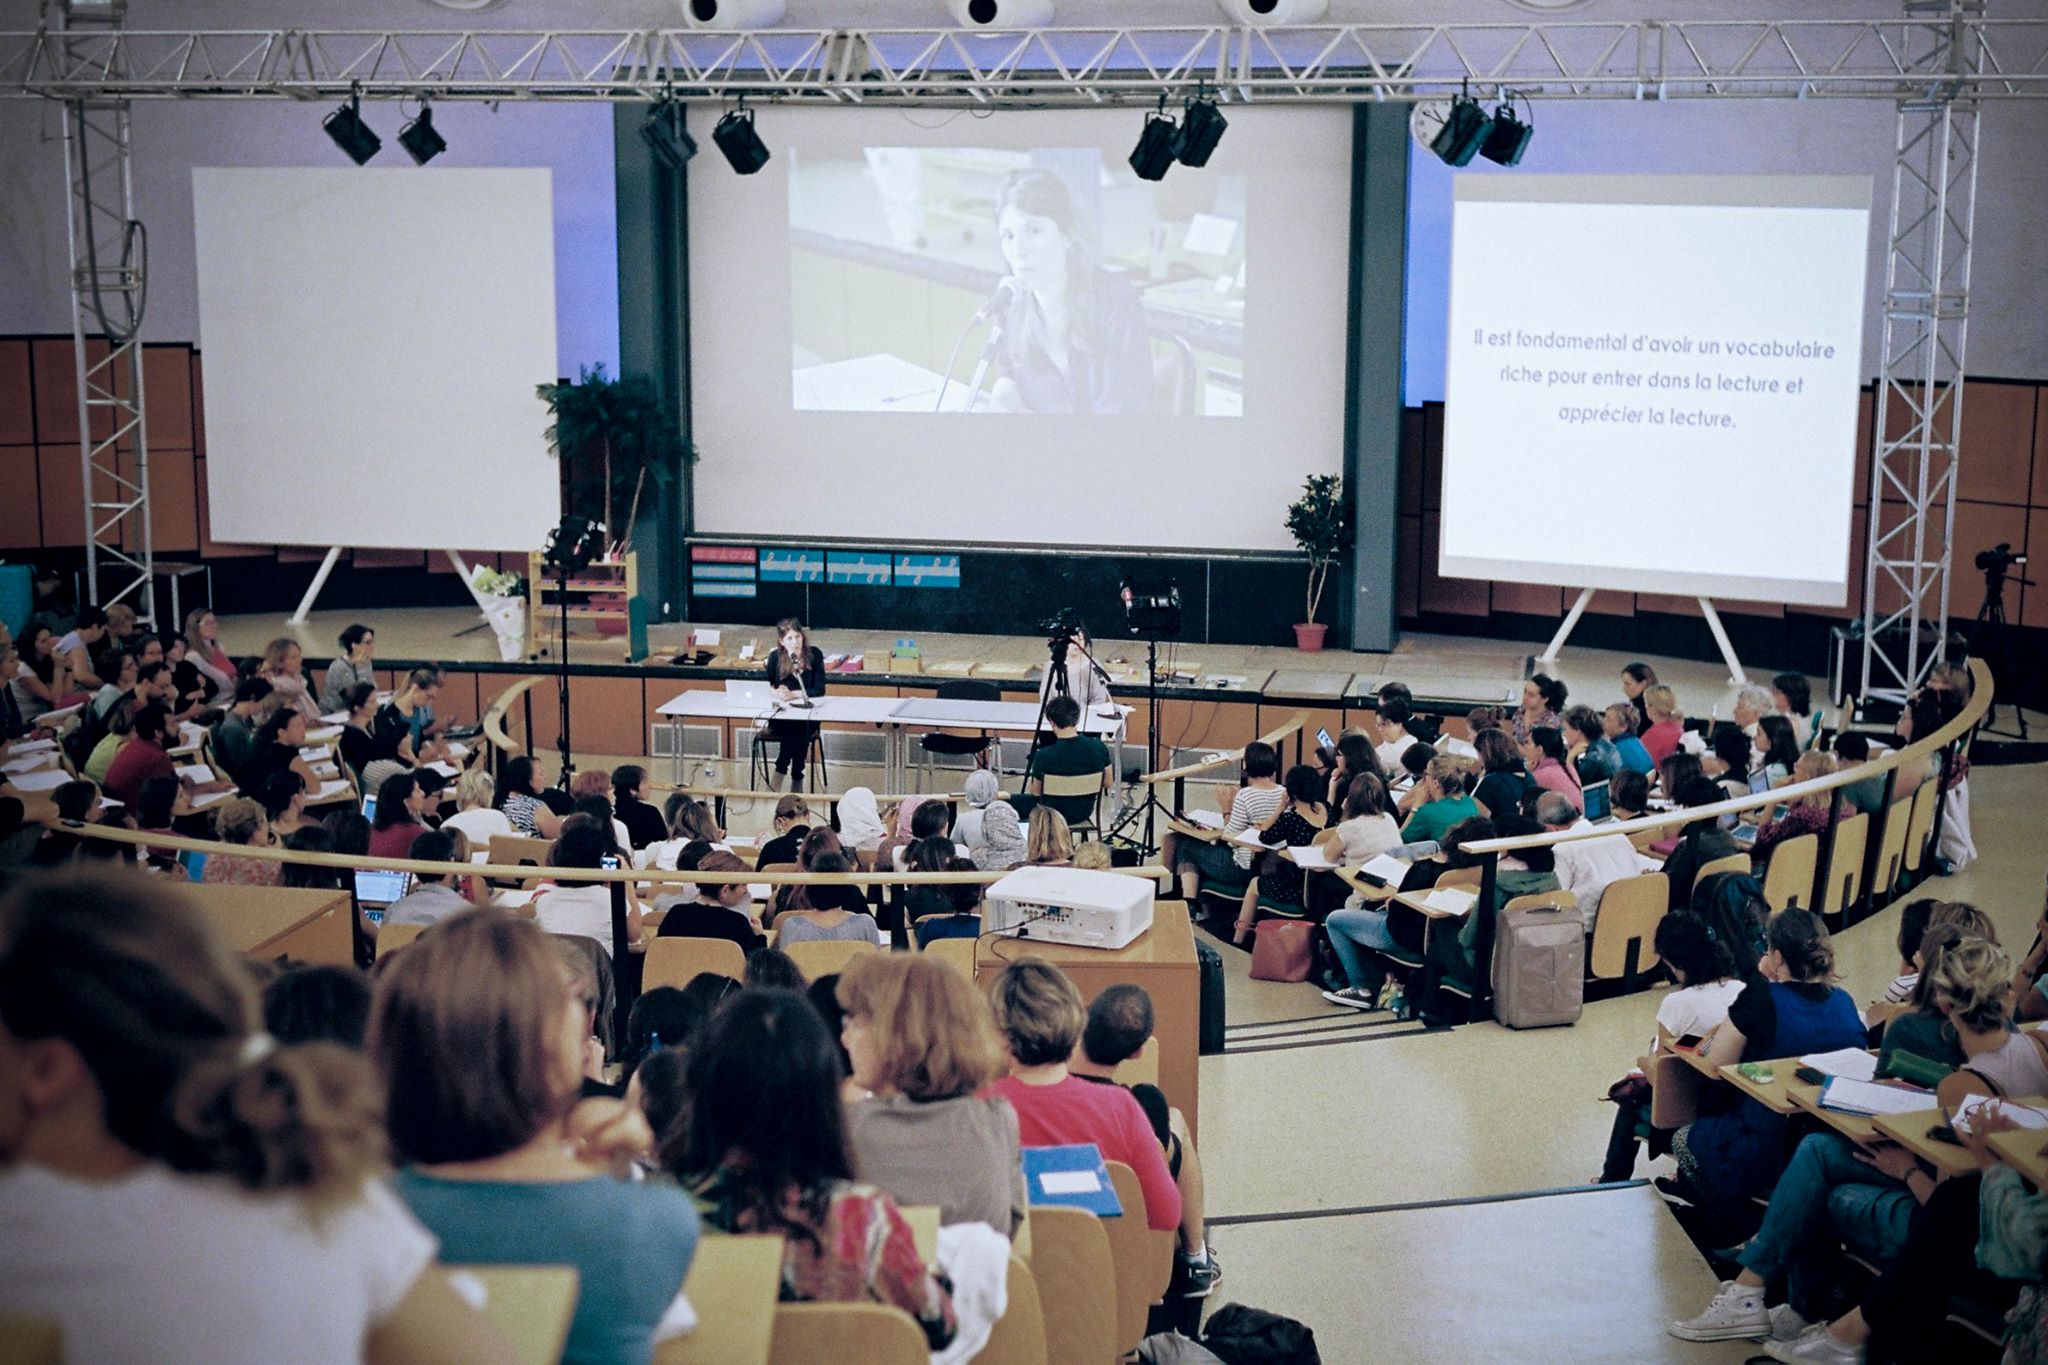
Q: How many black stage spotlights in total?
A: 8